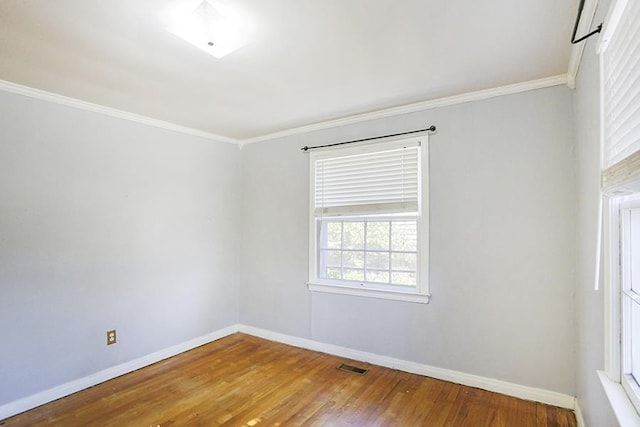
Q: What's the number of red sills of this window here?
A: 0